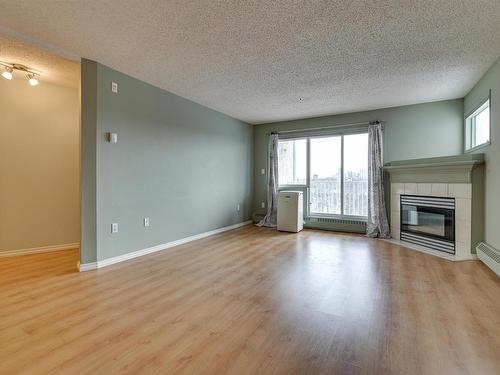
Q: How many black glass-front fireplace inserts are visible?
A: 1